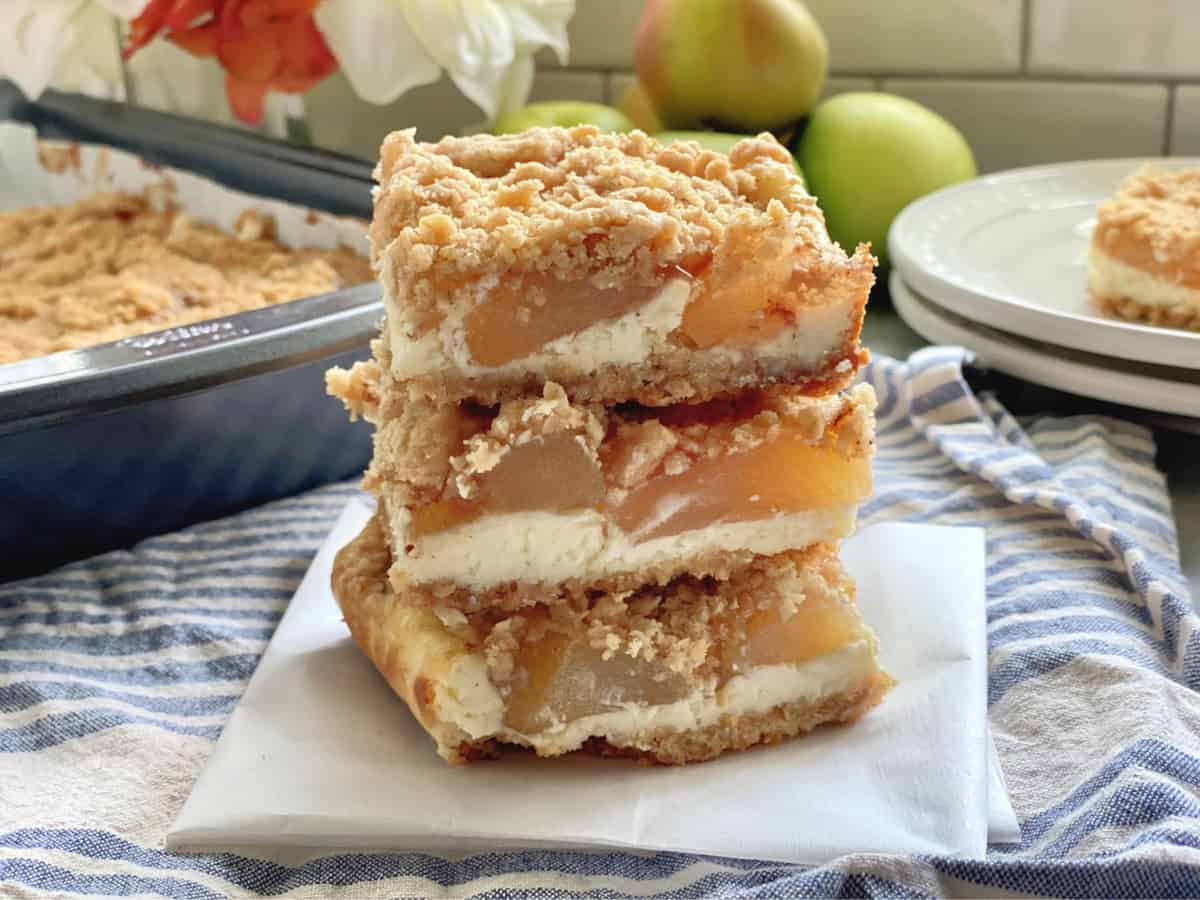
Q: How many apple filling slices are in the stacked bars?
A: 6